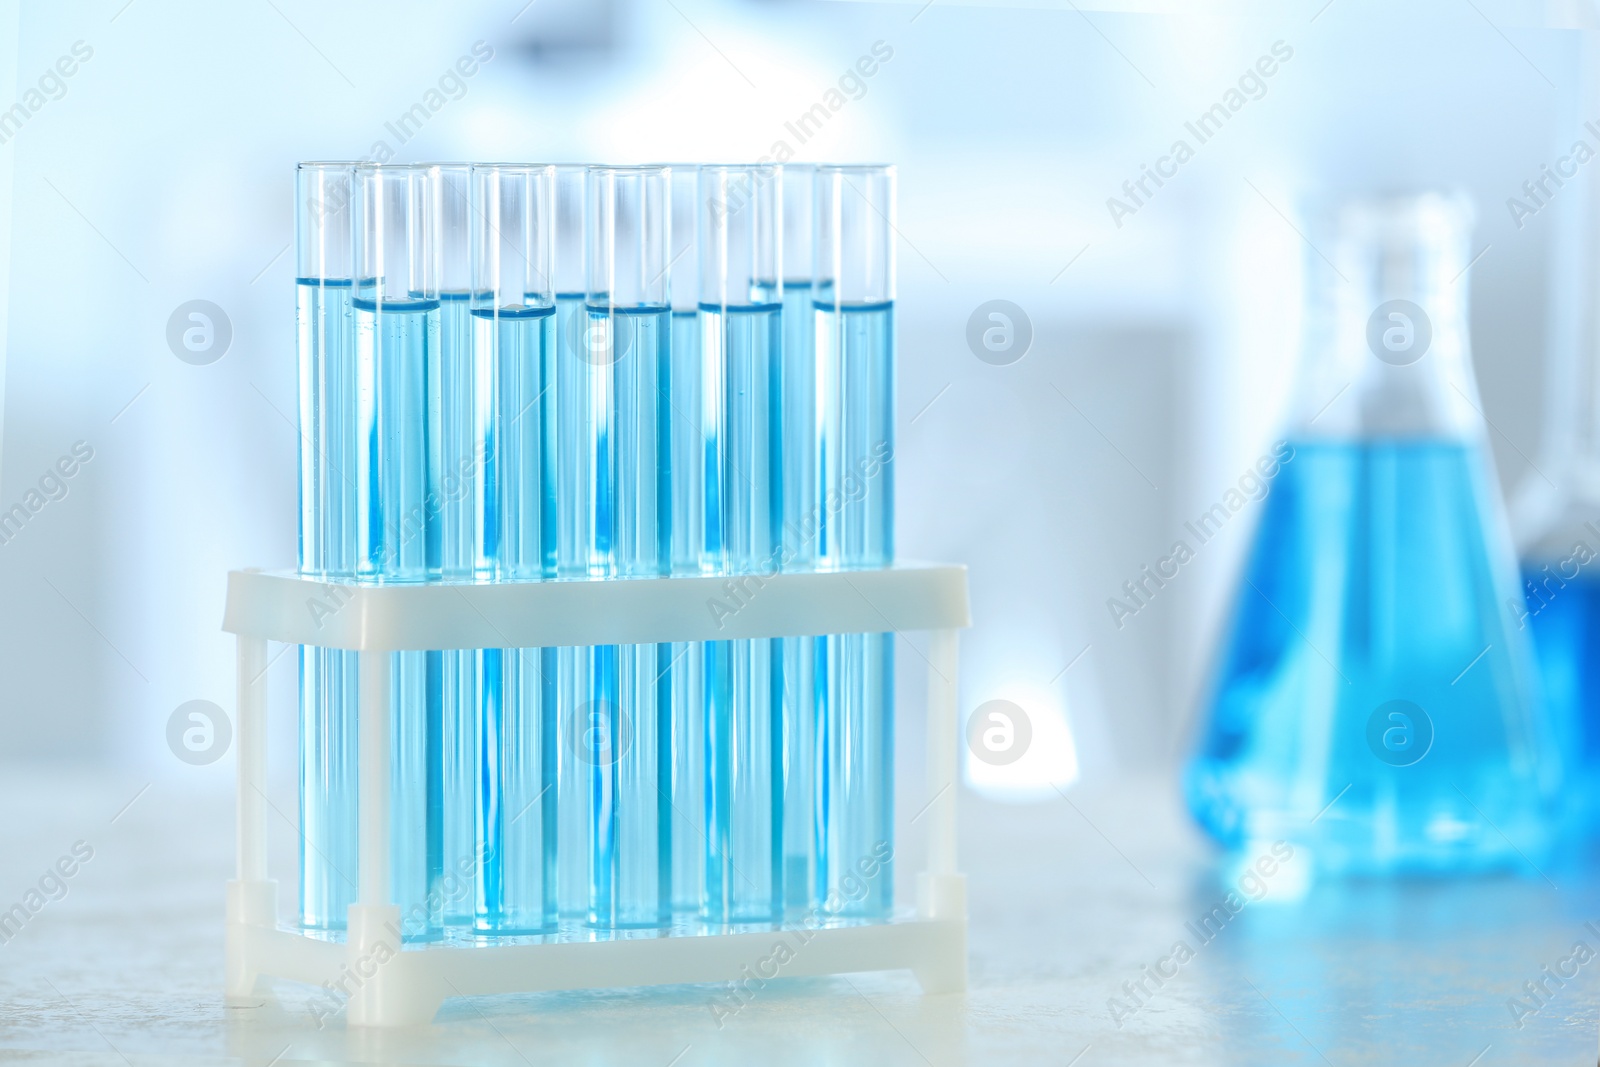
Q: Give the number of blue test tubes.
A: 10